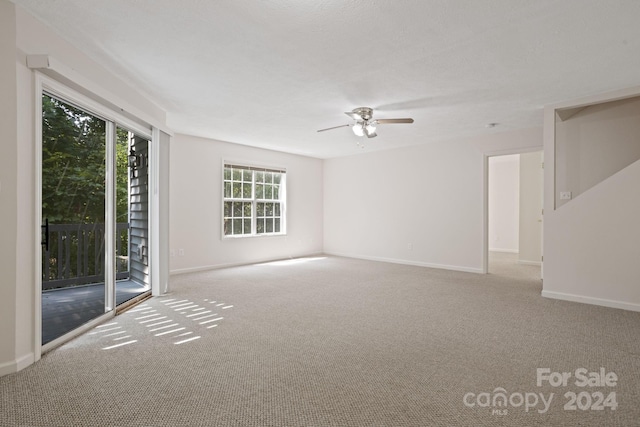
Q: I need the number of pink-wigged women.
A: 0